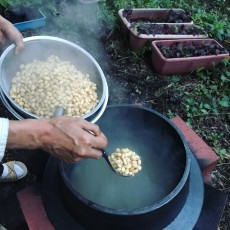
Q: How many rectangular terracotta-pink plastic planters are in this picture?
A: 3